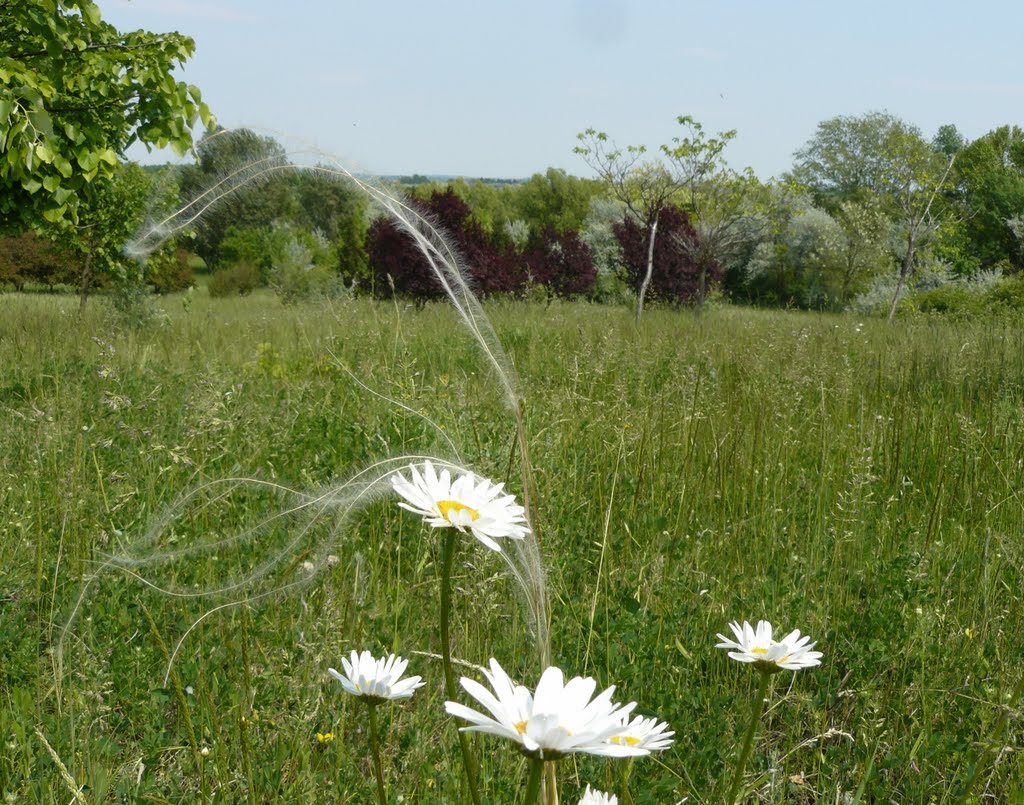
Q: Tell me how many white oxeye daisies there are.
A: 6